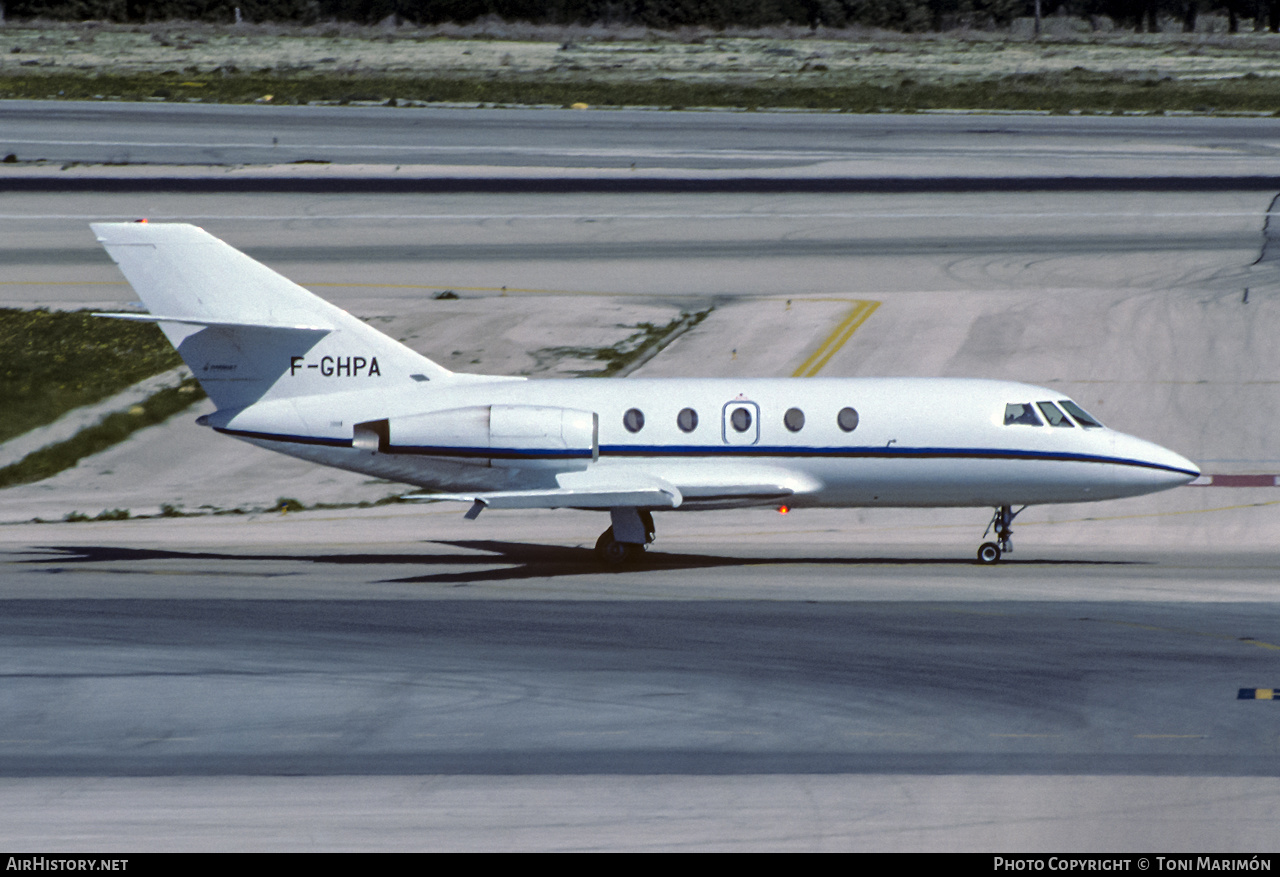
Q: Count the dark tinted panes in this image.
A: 8